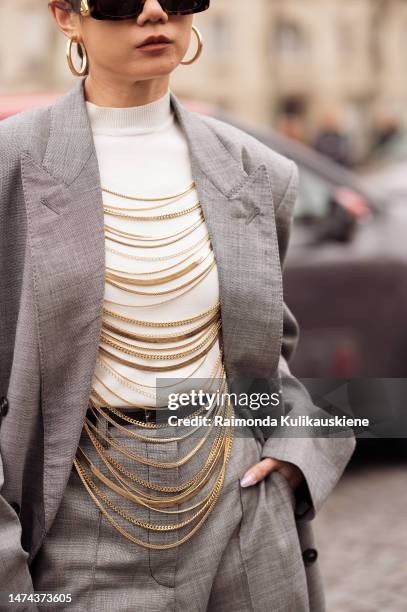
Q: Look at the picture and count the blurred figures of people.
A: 3